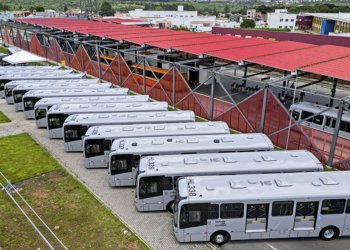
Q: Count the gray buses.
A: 14